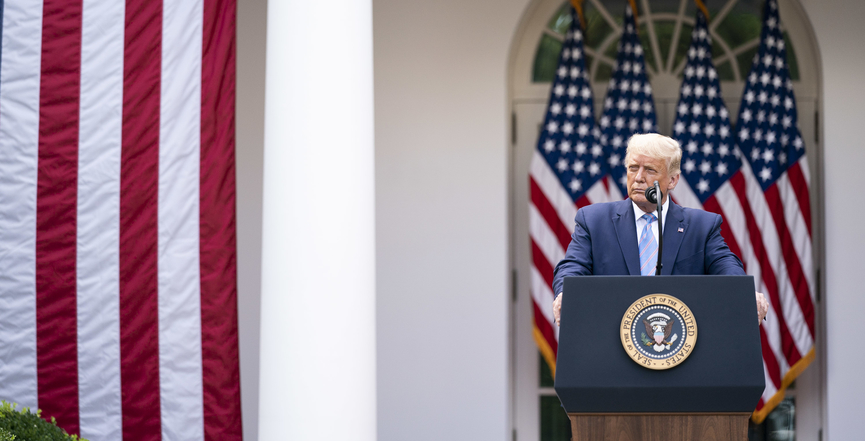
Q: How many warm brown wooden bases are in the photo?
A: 1